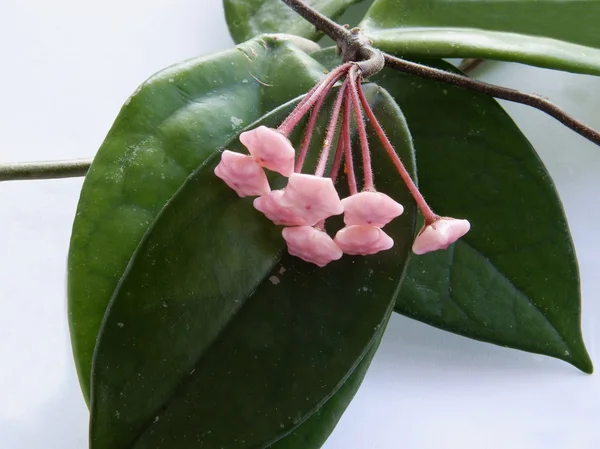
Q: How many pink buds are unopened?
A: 8